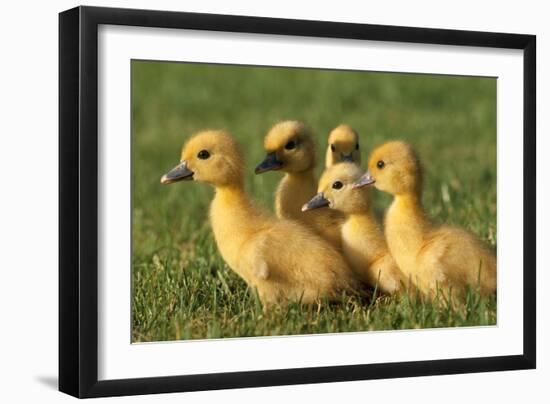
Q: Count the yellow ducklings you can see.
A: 5